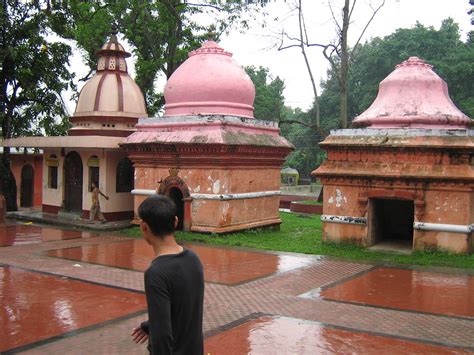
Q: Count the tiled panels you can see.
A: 5